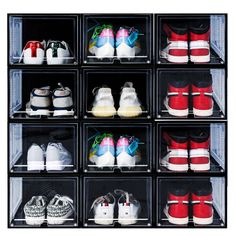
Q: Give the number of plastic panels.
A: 12